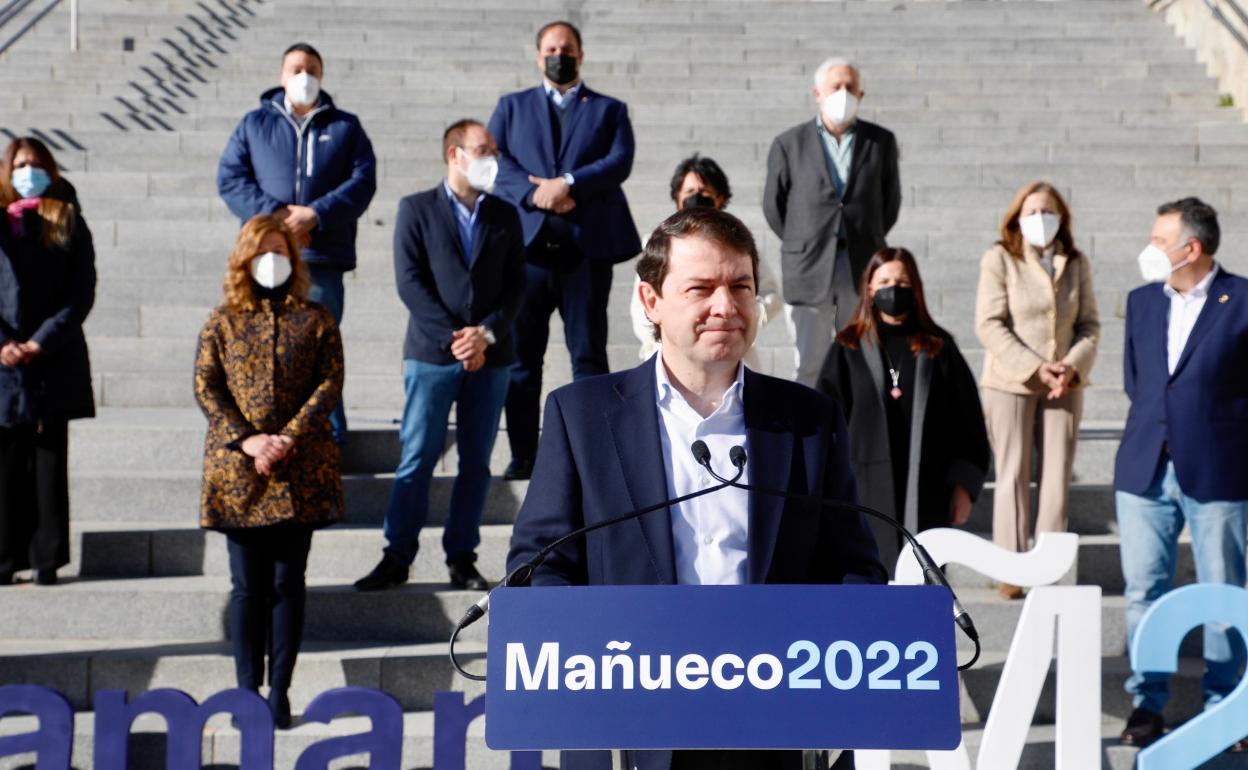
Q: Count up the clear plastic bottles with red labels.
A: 0